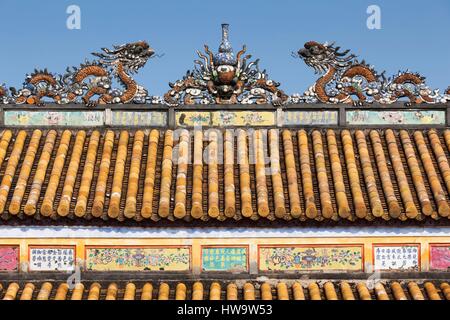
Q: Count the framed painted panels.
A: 12